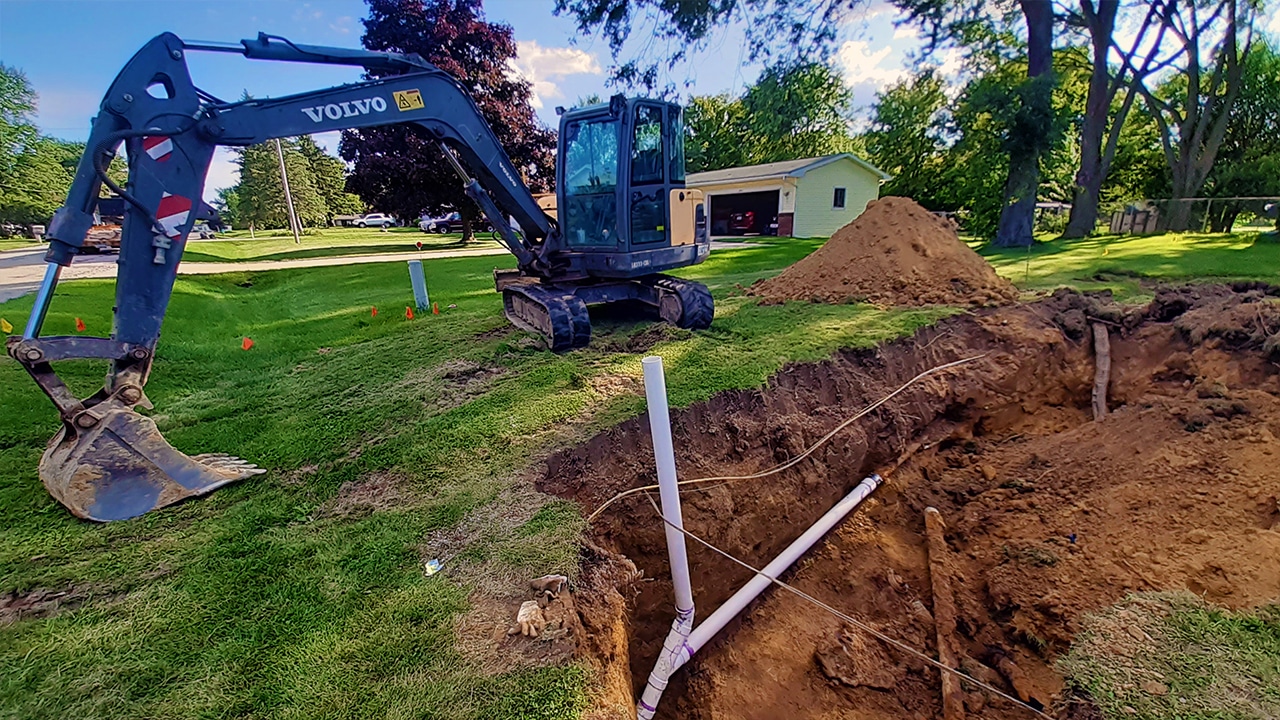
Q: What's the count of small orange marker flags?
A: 5